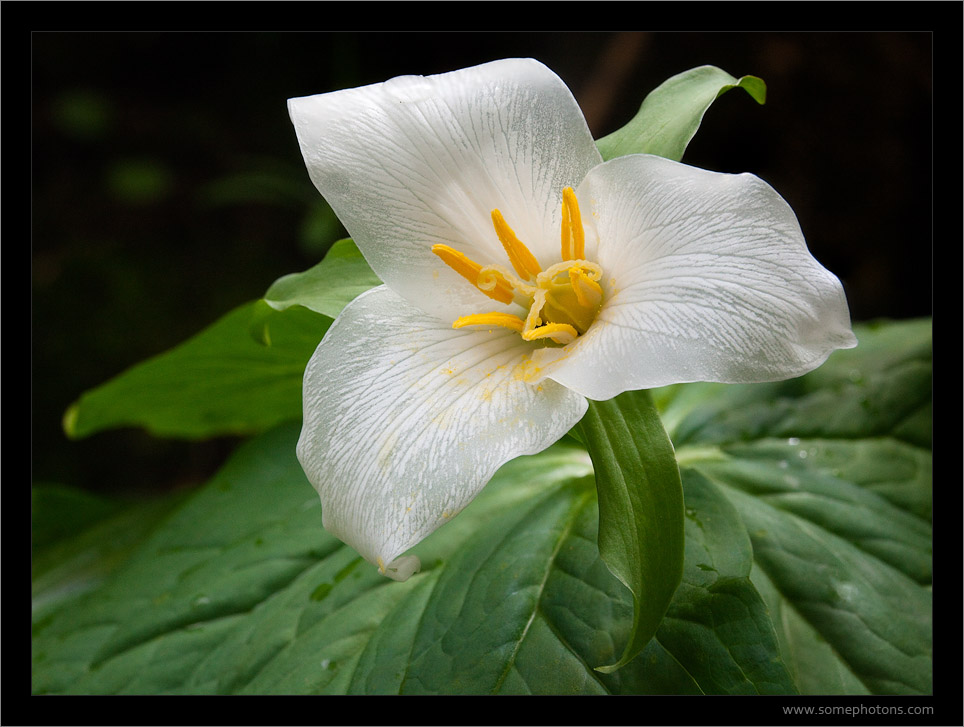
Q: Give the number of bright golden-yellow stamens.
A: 6